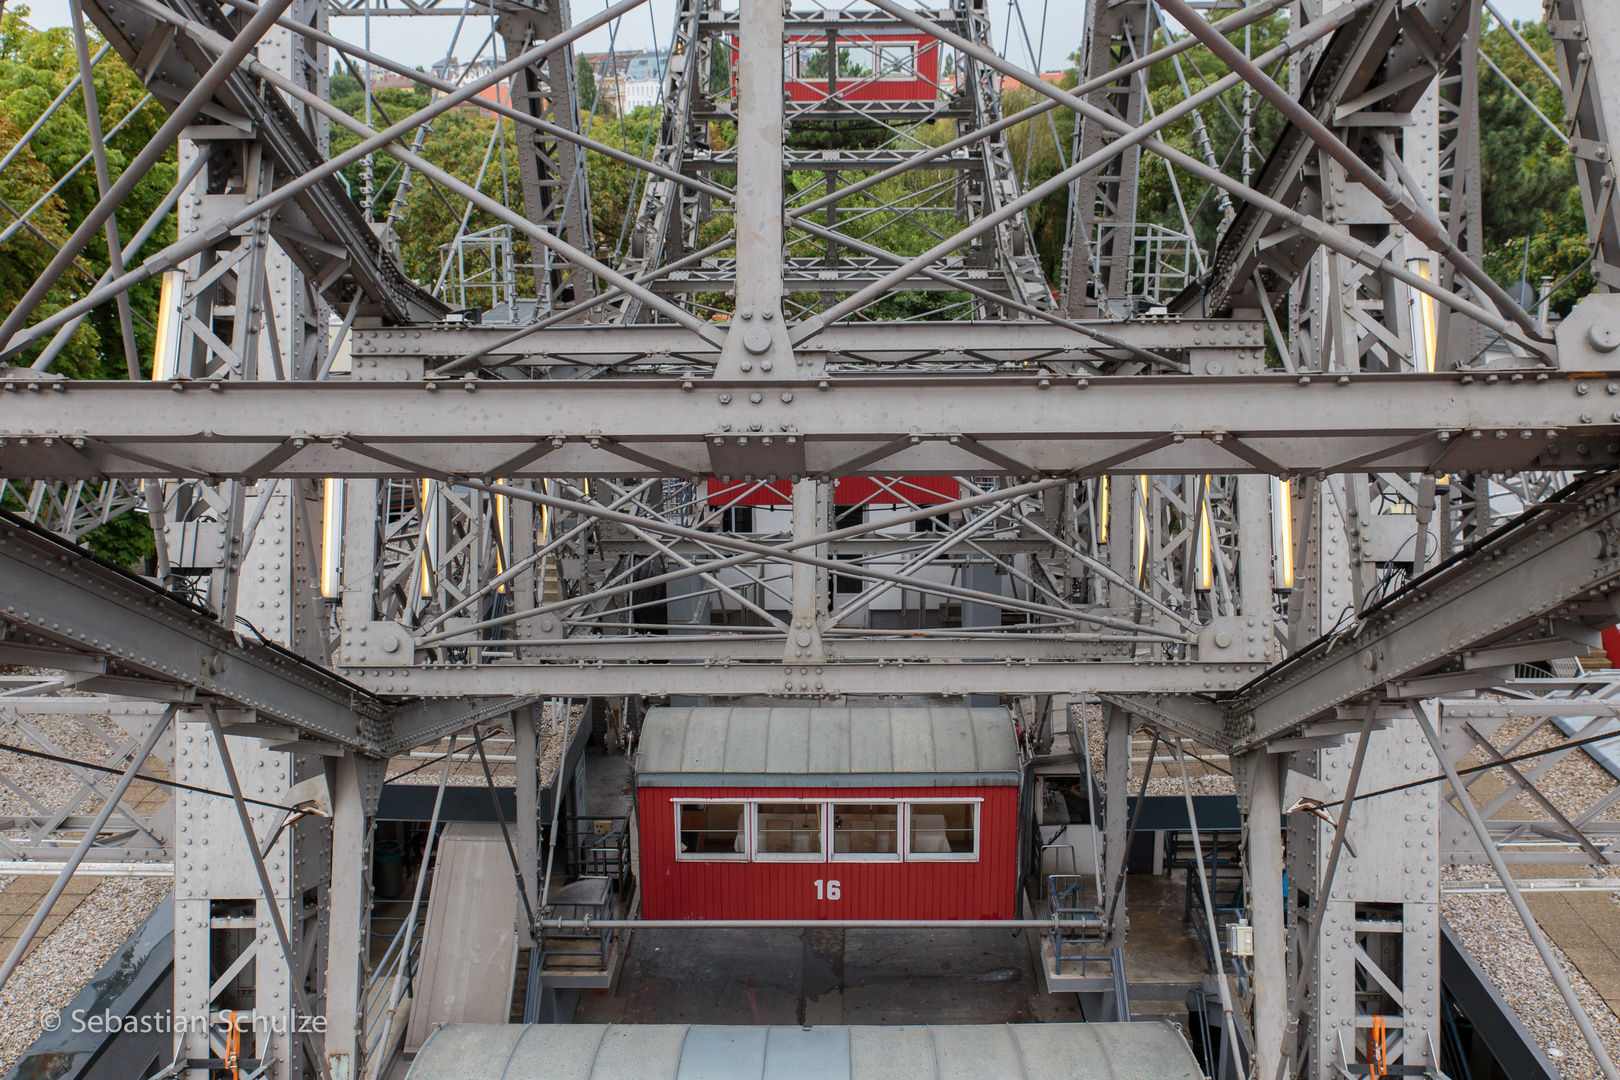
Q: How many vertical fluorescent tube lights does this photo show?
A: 11